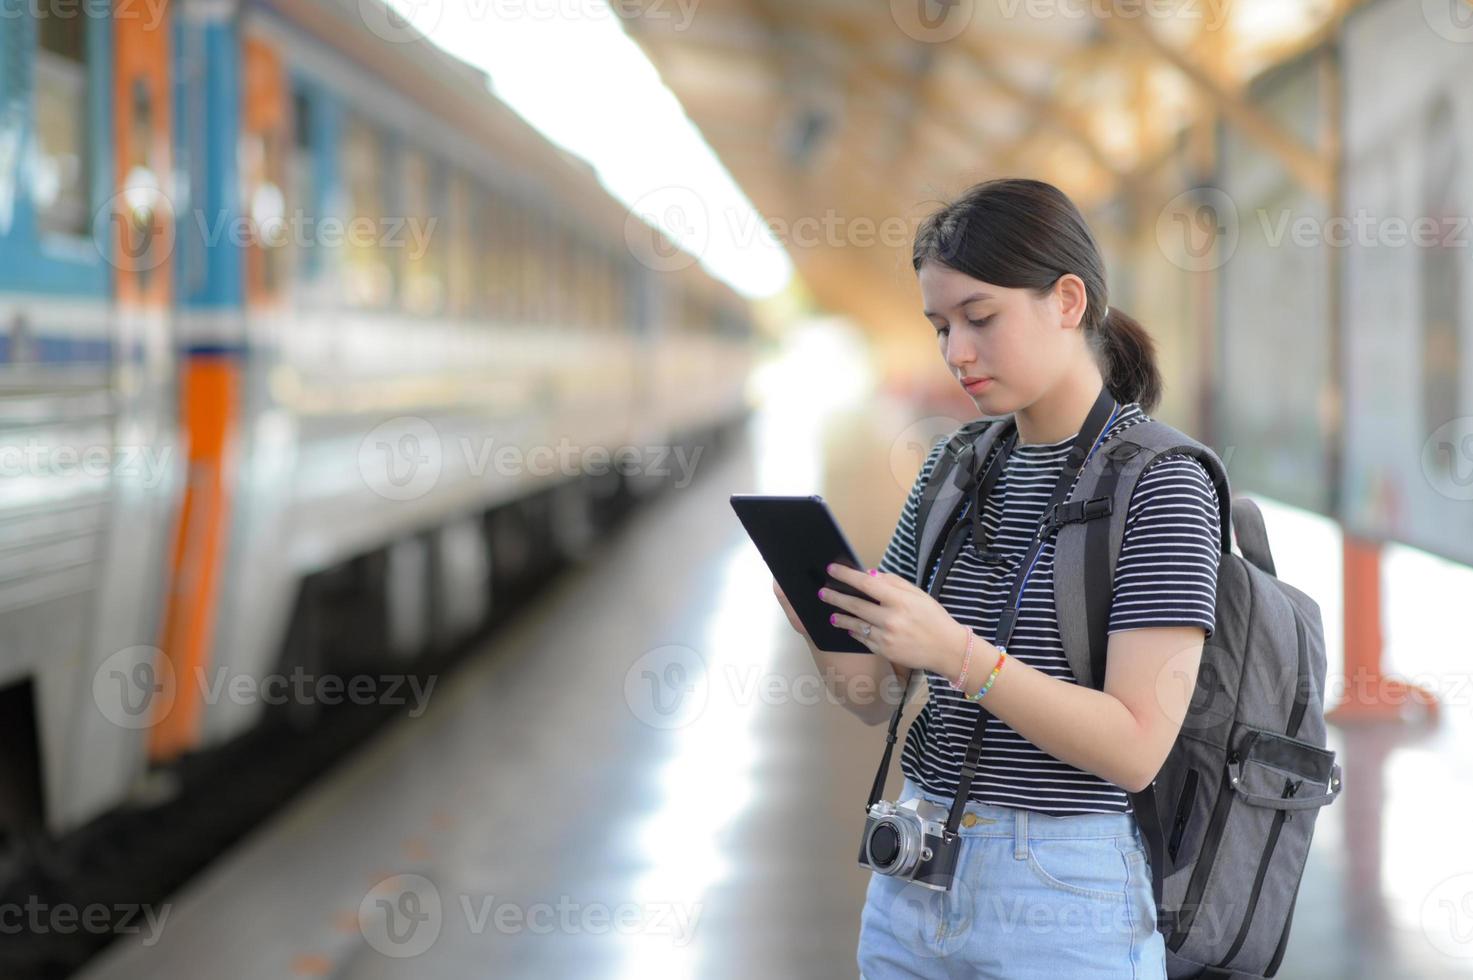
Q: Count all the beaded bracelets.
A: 2